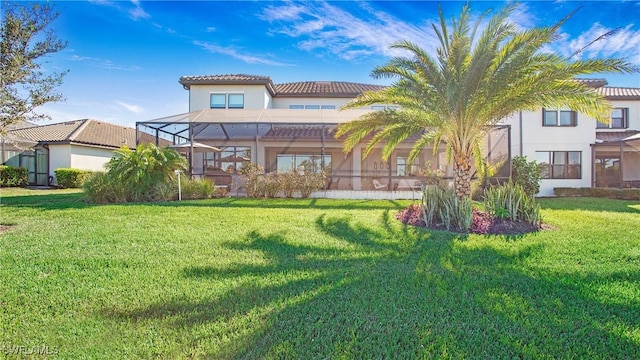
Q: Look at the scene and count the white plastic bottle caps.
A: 0